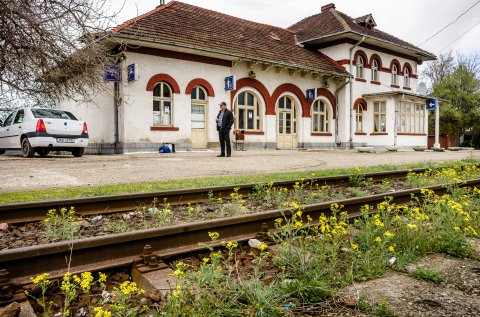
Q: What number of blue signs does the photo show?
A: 5